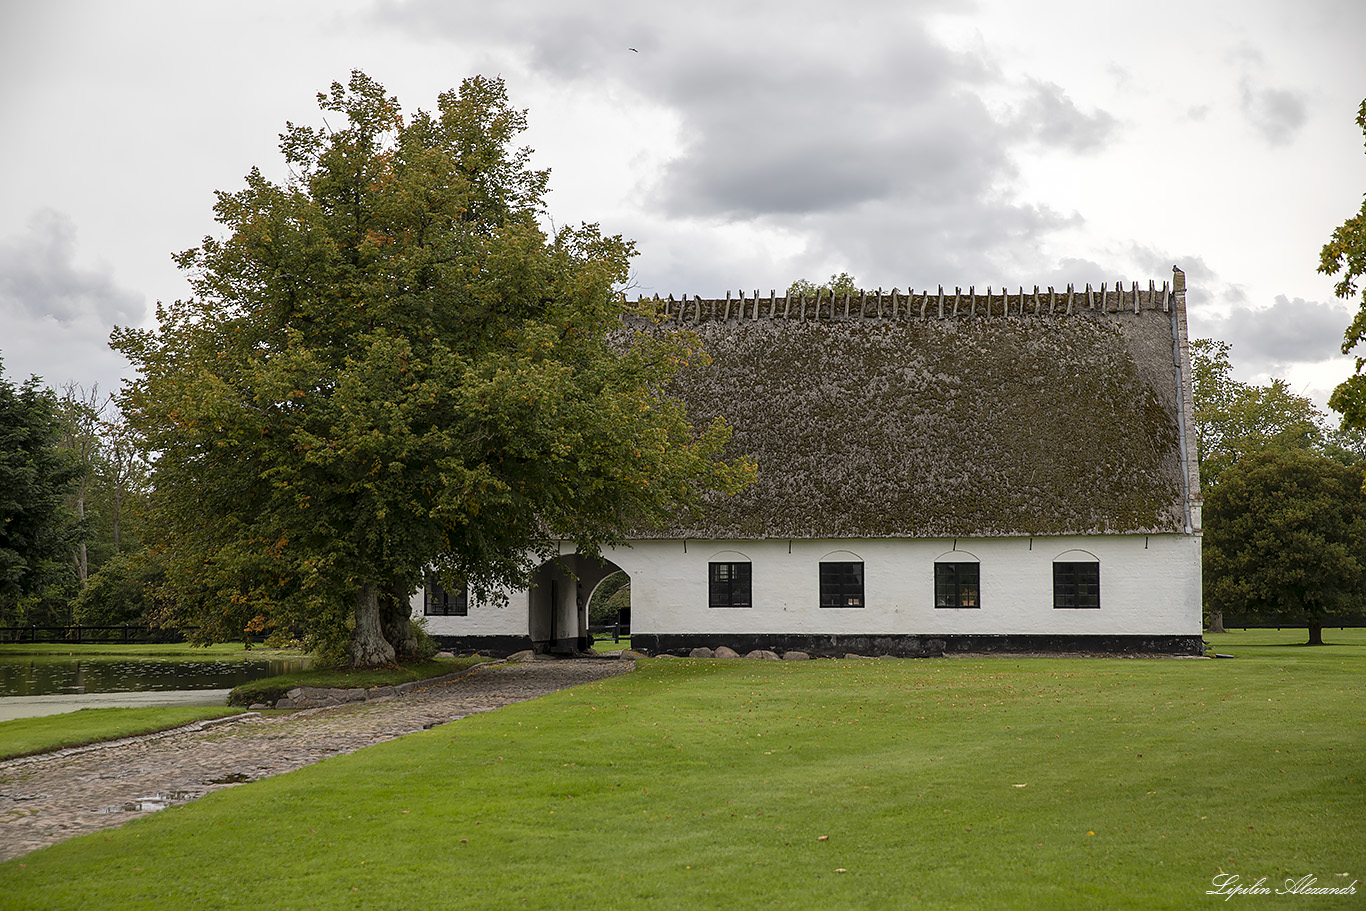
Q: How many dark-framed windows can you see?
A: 5